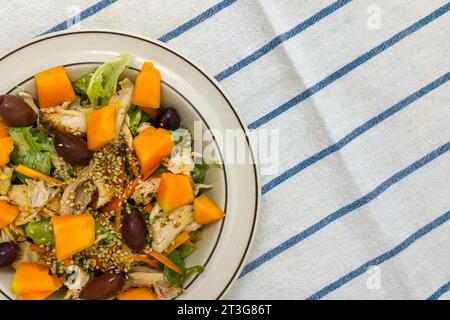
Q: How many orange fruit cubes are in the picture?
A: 11